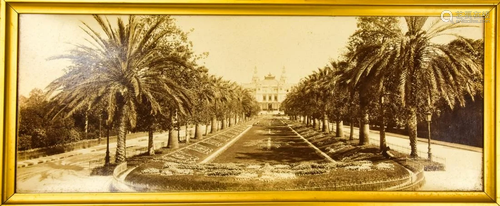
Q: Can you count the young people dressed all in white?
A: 0